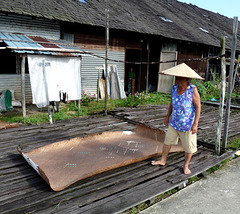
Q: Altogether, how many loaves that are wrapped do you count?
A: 0